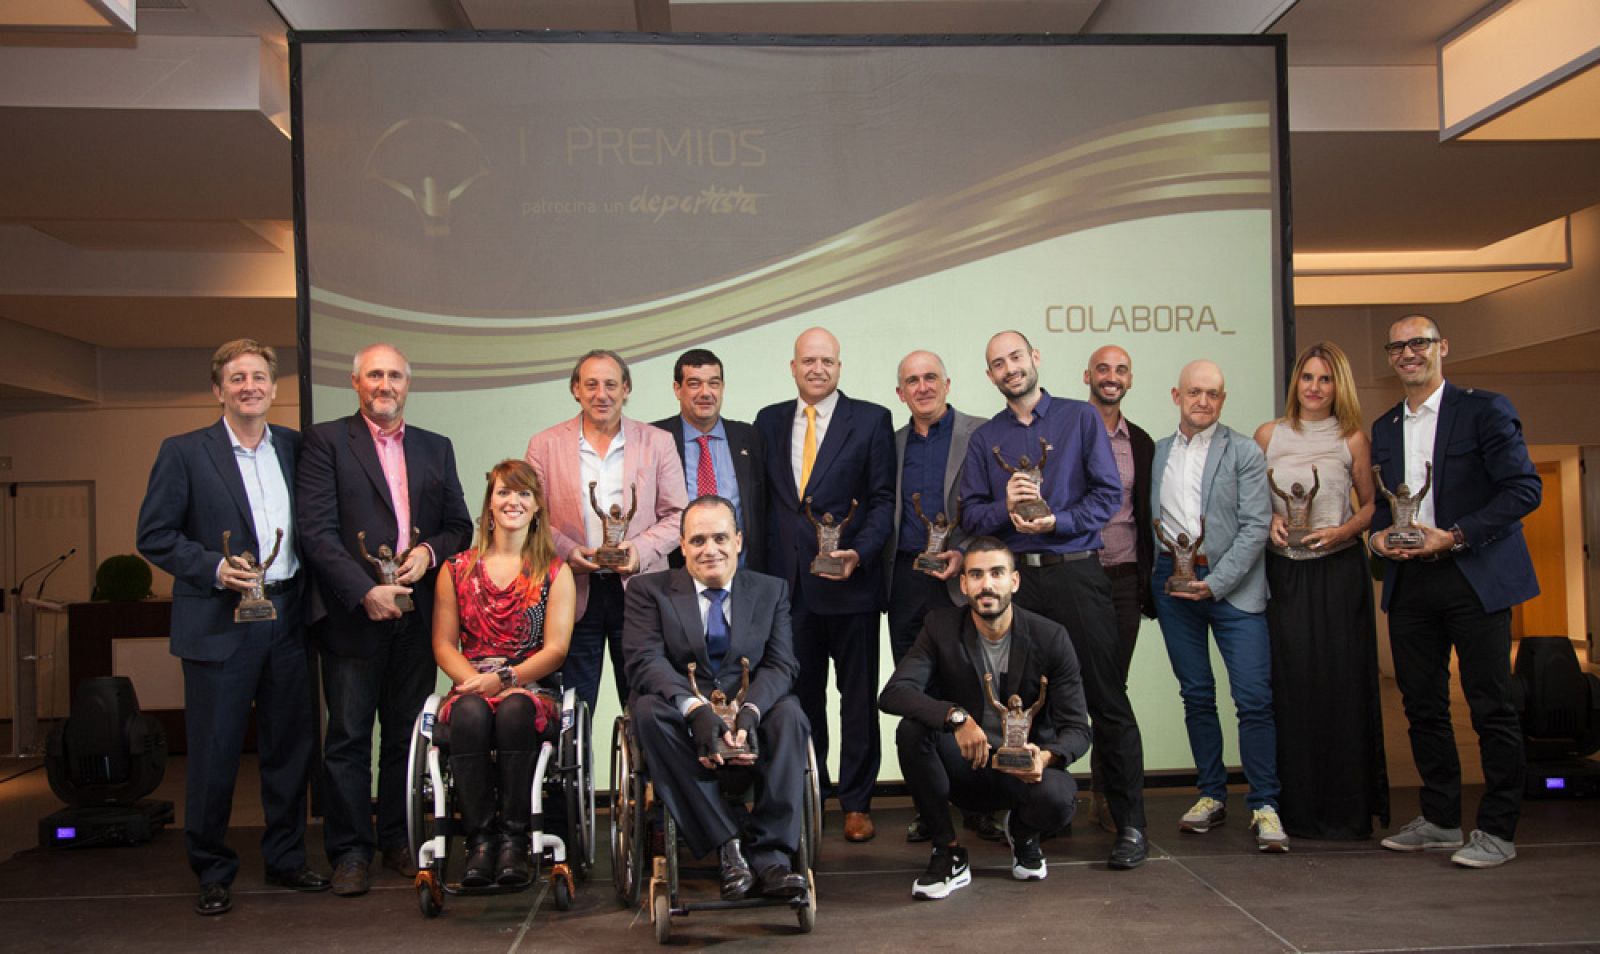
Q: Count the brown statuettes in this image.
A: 11